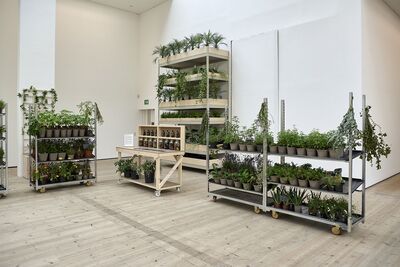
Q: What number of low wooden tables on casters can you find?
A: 1